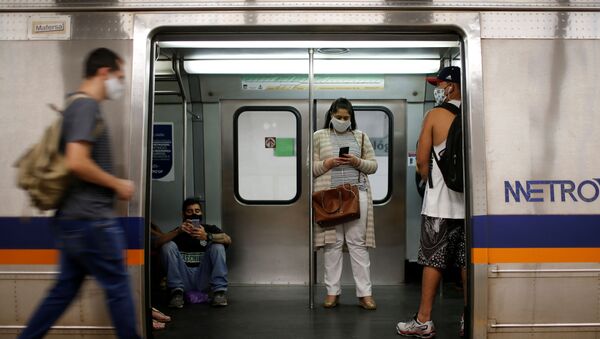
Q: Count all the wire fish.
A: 0